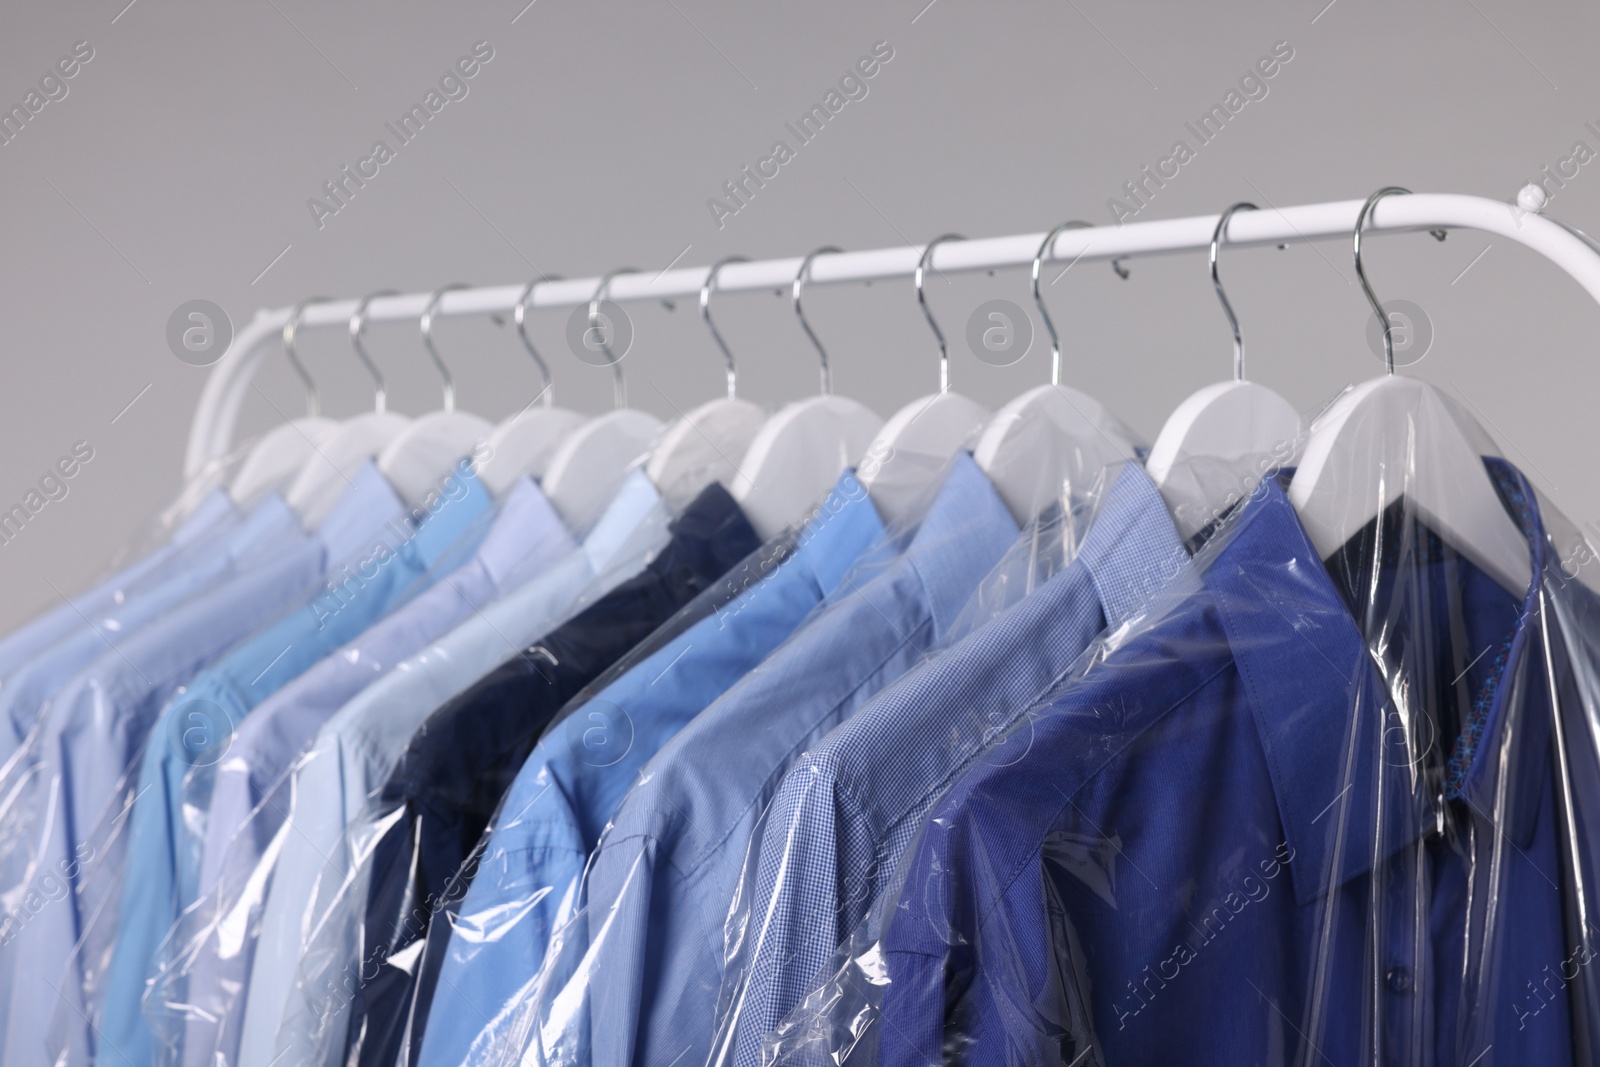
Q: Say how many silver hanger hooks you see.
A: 11